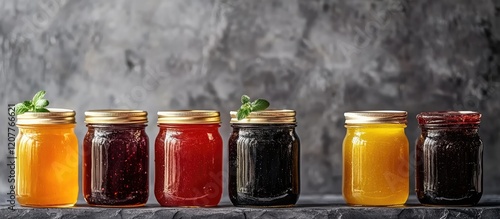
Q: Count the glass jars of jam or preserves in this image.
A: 6